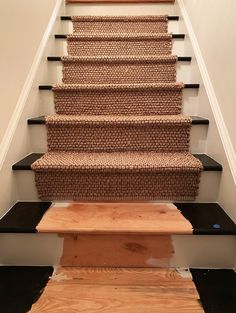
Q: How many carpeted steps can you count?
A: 6